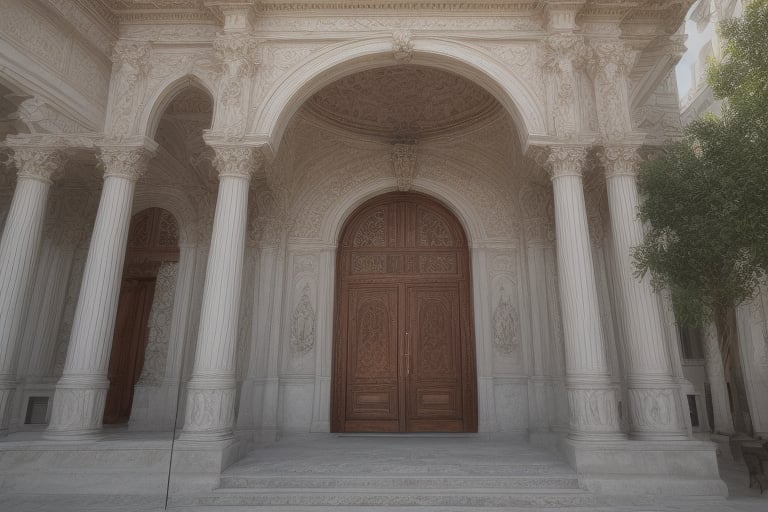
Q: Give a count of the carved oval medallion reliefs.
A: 2